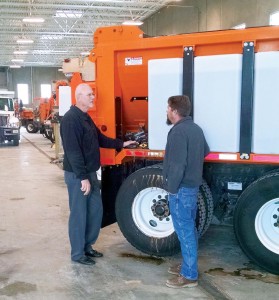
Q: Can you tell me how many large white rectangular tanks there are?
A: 3